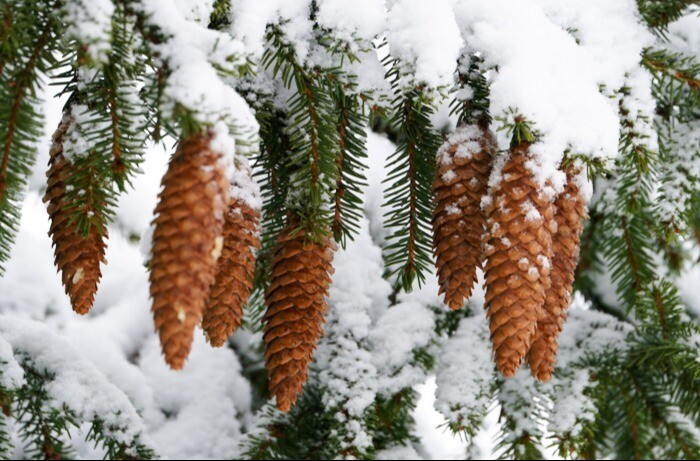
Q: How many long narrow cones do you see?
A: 7